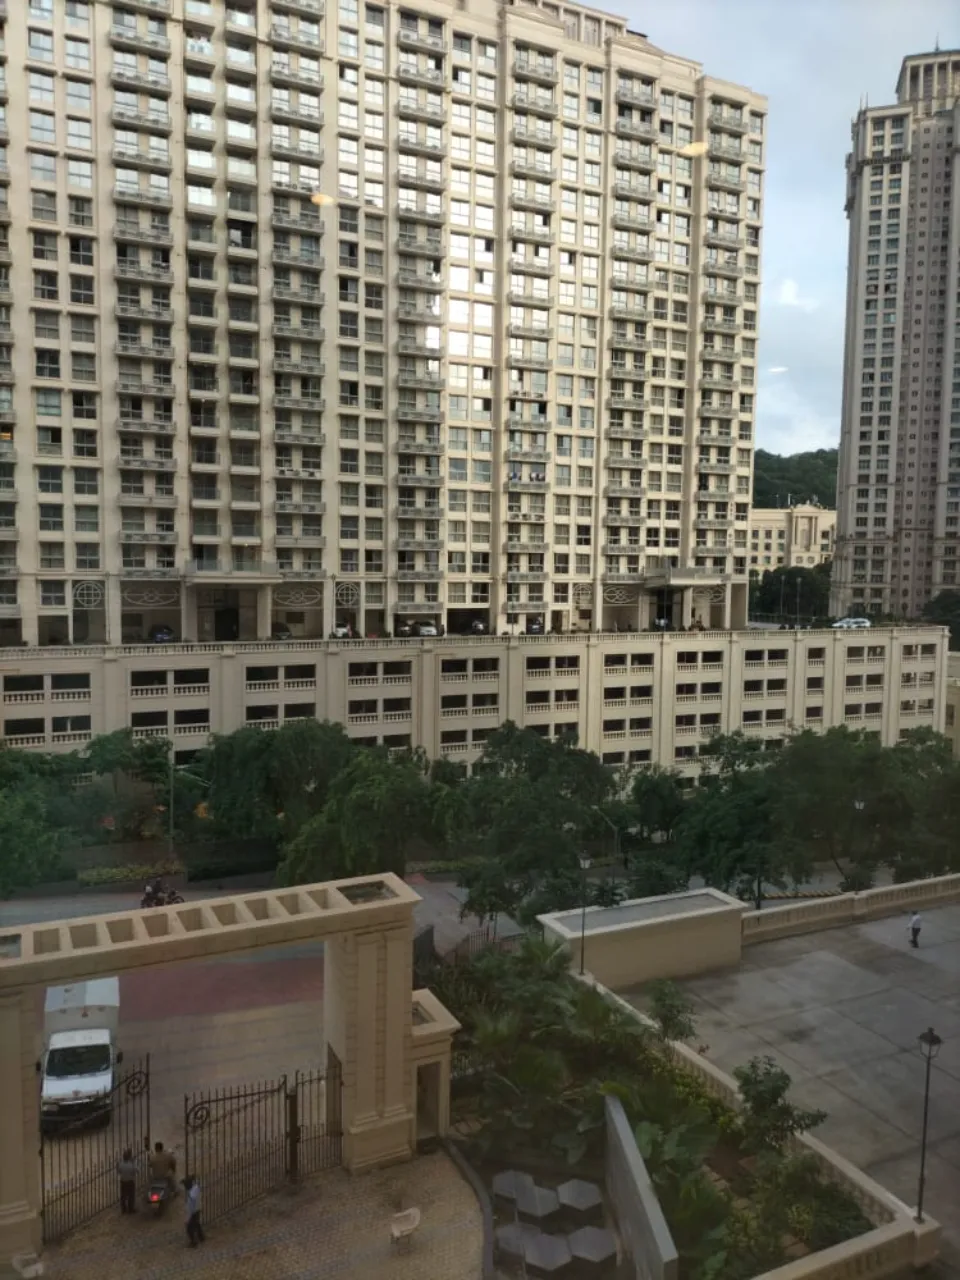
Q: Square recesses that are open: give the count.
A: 9